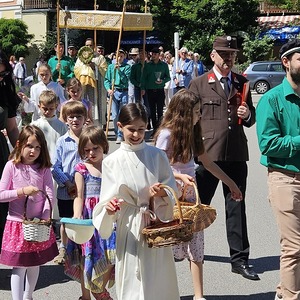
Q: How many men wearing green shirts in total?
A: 5